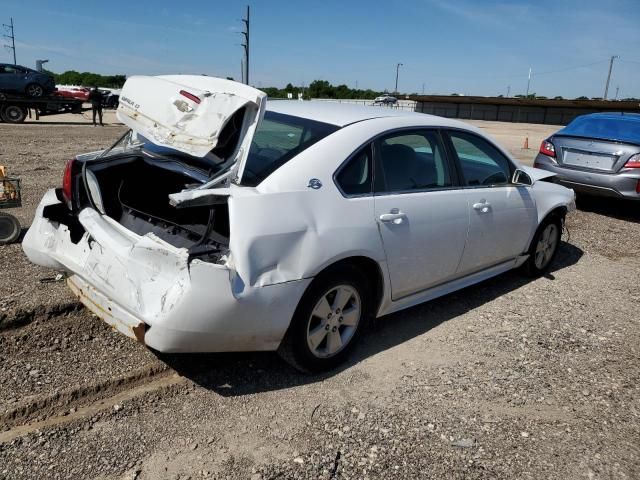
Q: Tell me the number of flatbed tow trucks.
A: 1